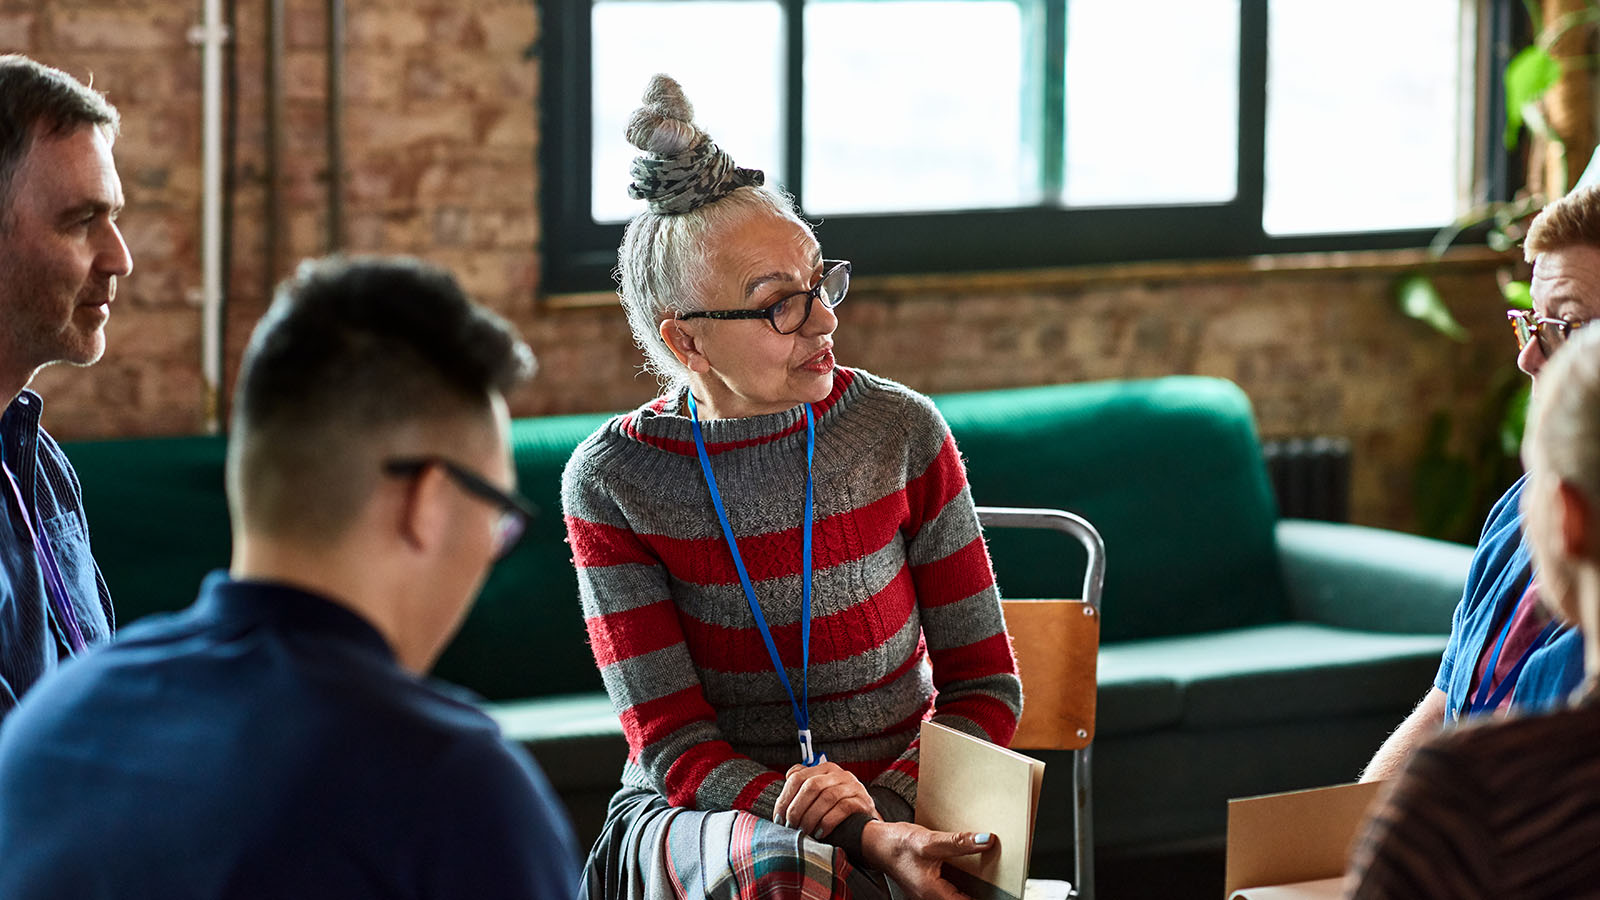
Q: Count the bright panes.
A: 4